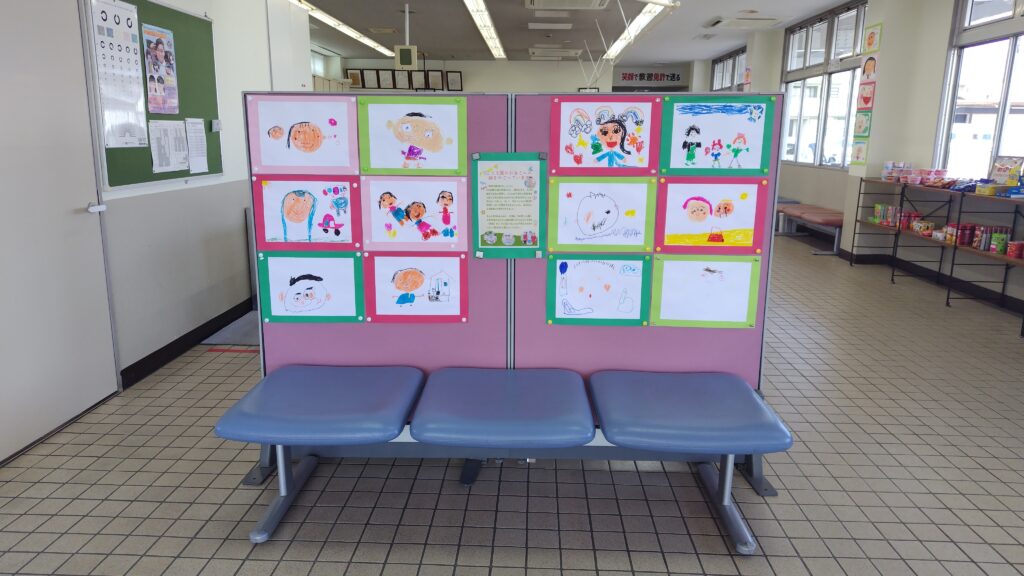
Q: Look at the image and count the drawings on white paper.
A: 12